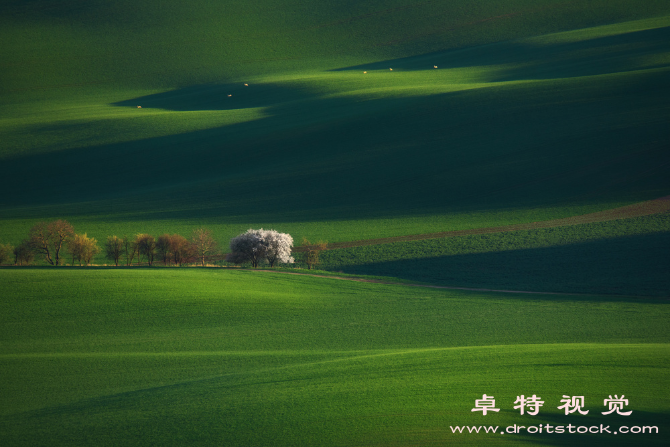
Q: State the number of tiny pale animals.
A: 6